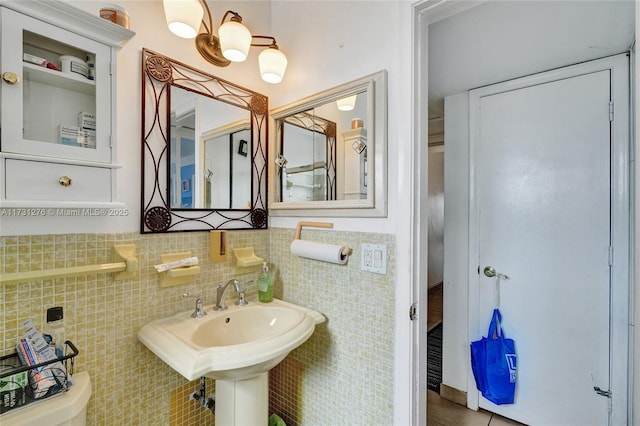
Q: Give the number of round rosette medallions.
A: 4